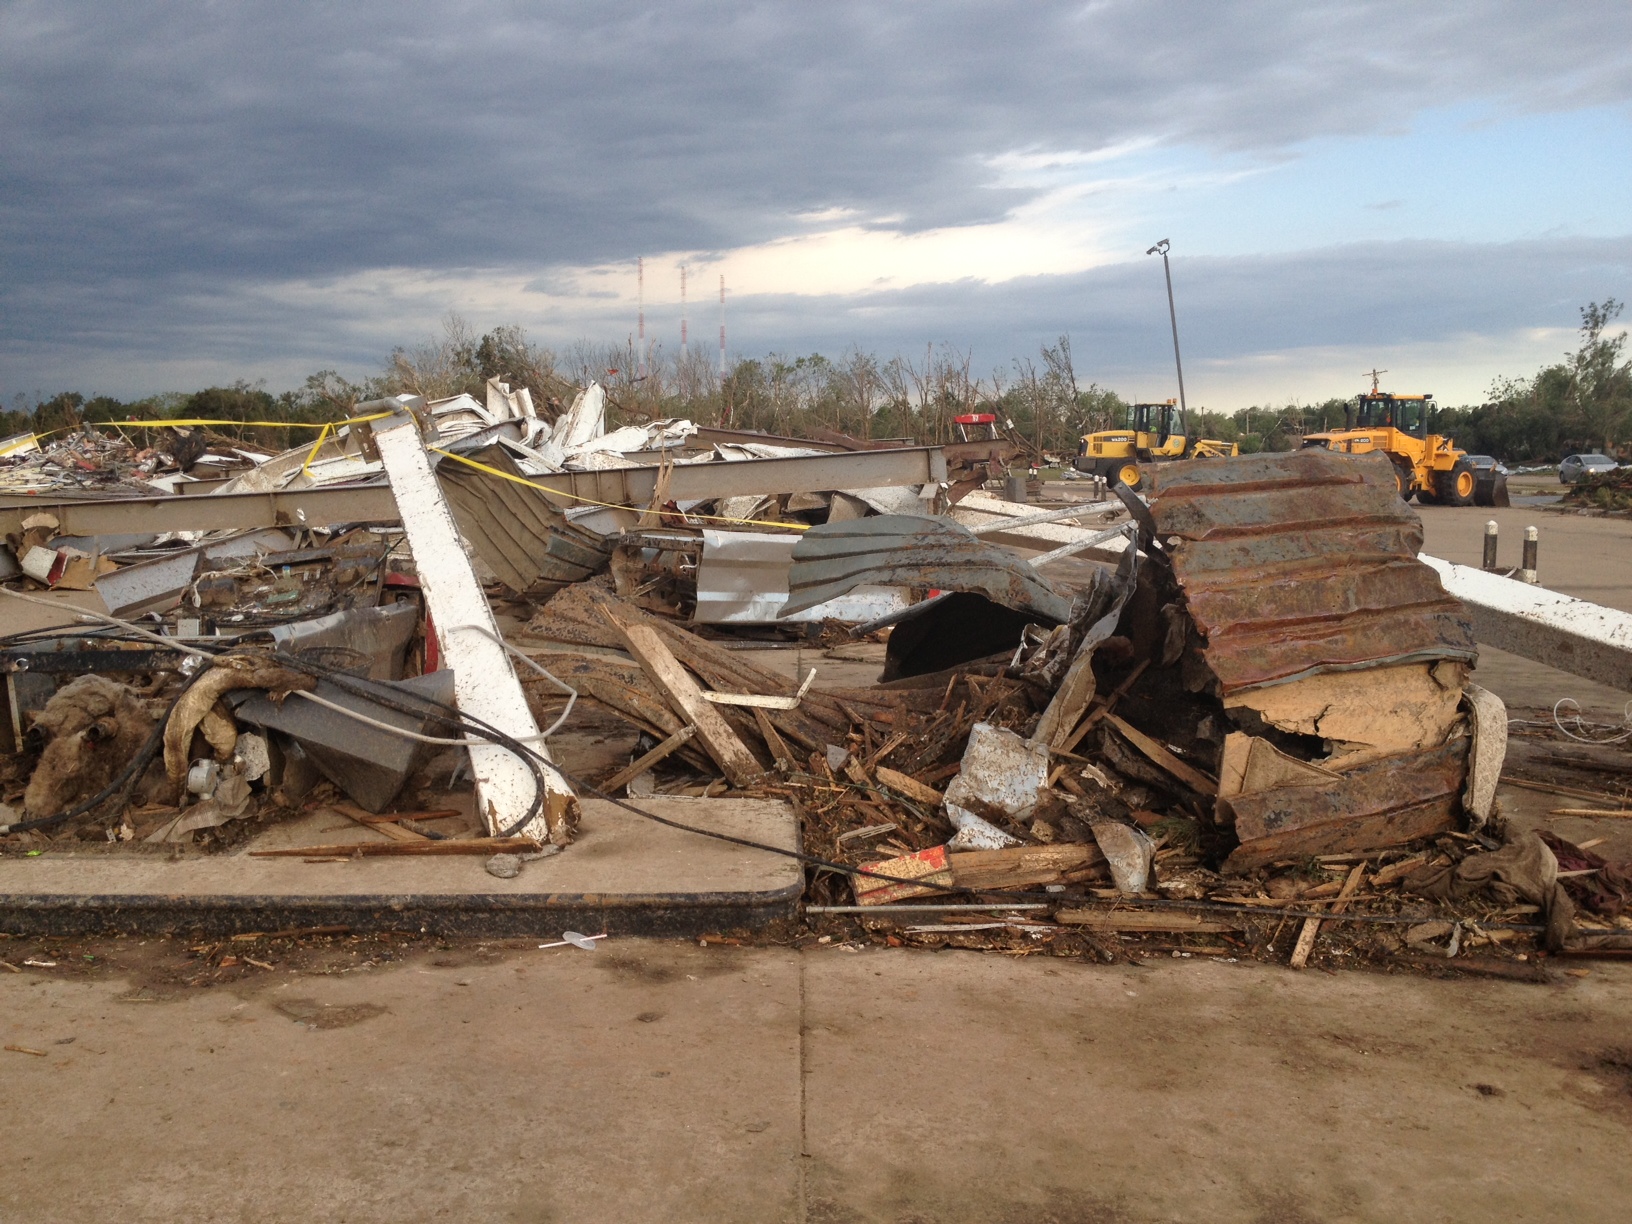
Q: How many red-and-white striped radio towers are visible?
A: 3